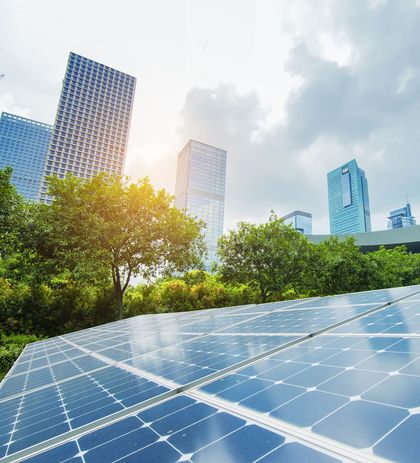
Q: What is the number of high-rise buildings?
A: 6